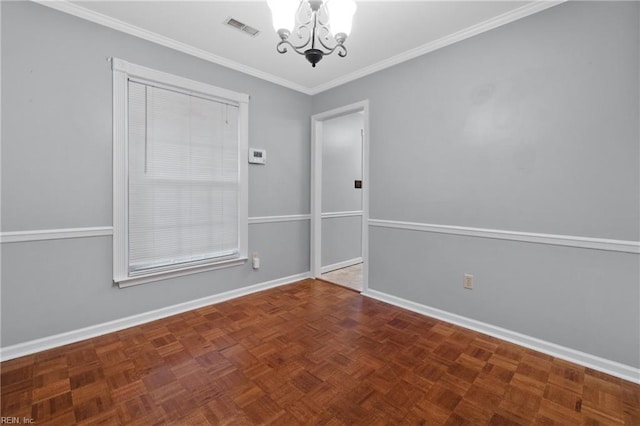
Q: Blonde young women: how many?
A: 0